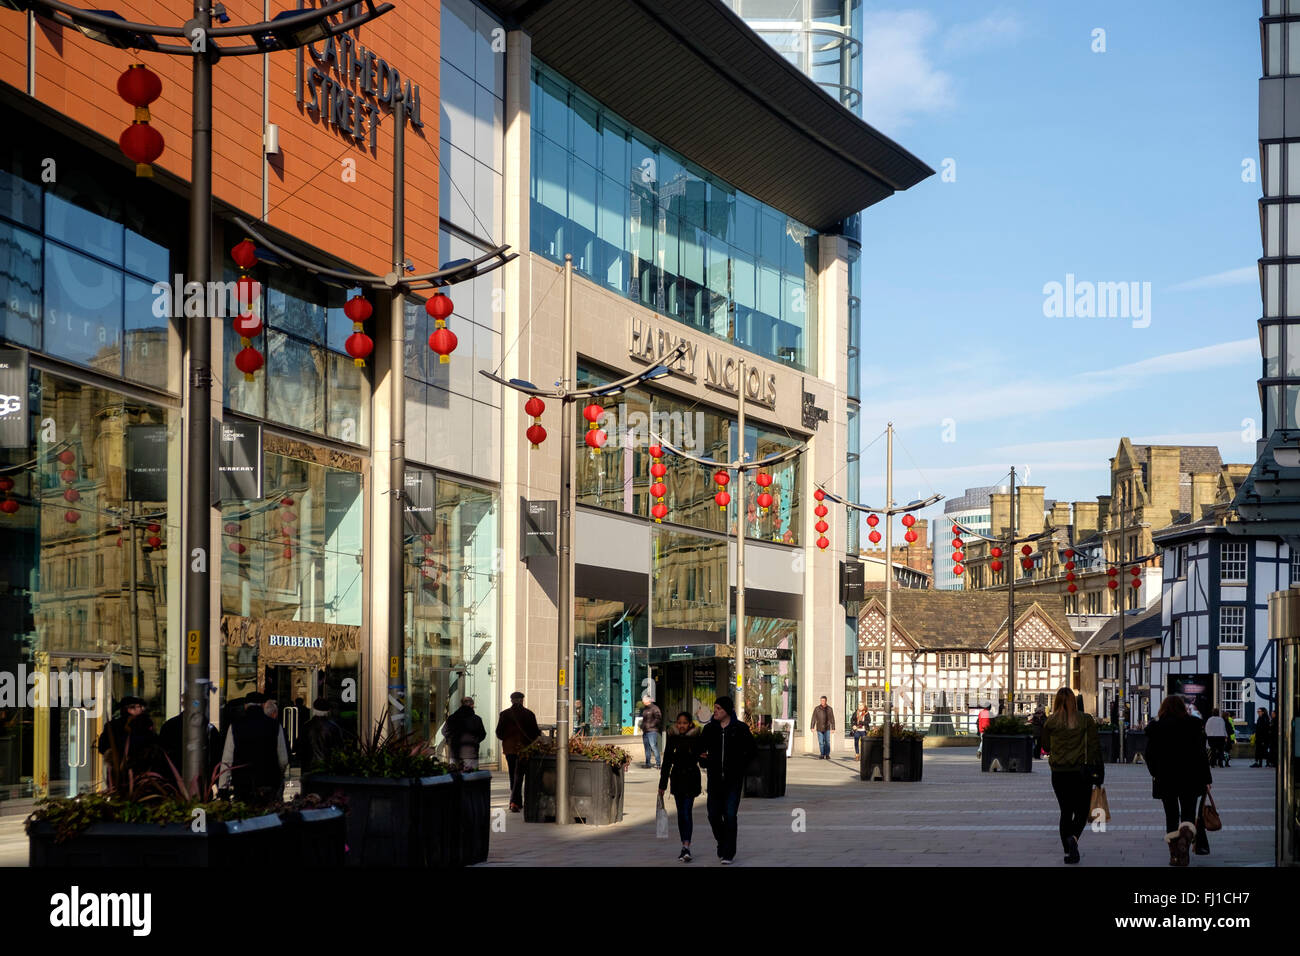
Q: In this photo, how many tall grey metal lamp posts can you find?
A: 7